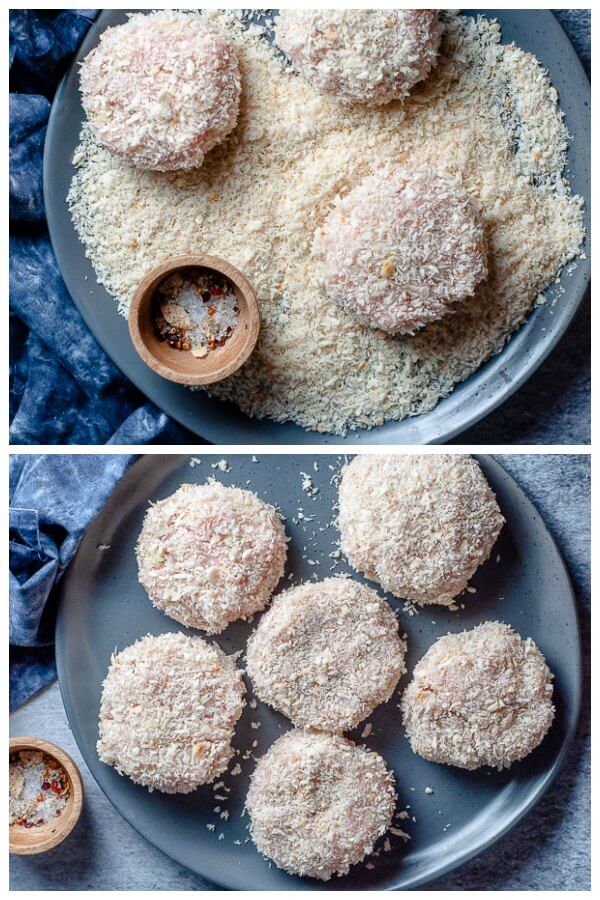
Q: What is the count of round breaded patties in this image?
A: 9